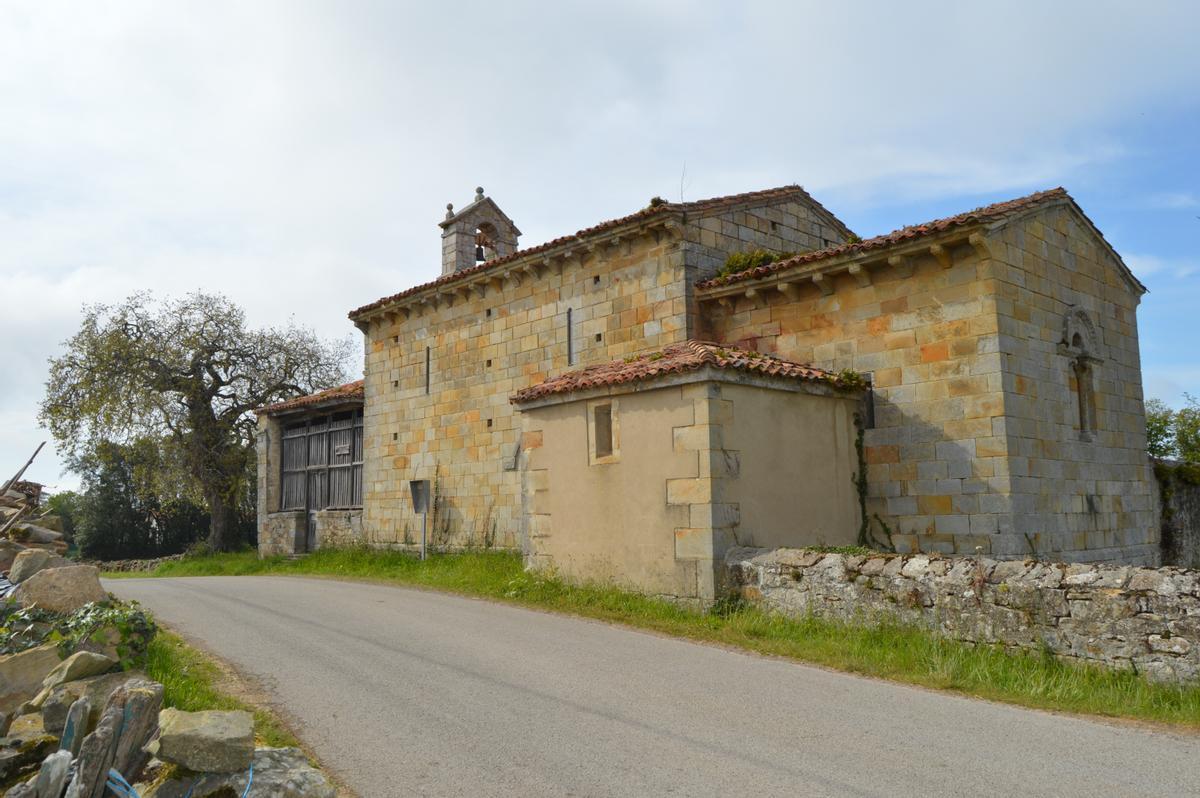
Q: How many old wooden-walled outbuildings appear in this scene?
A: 1